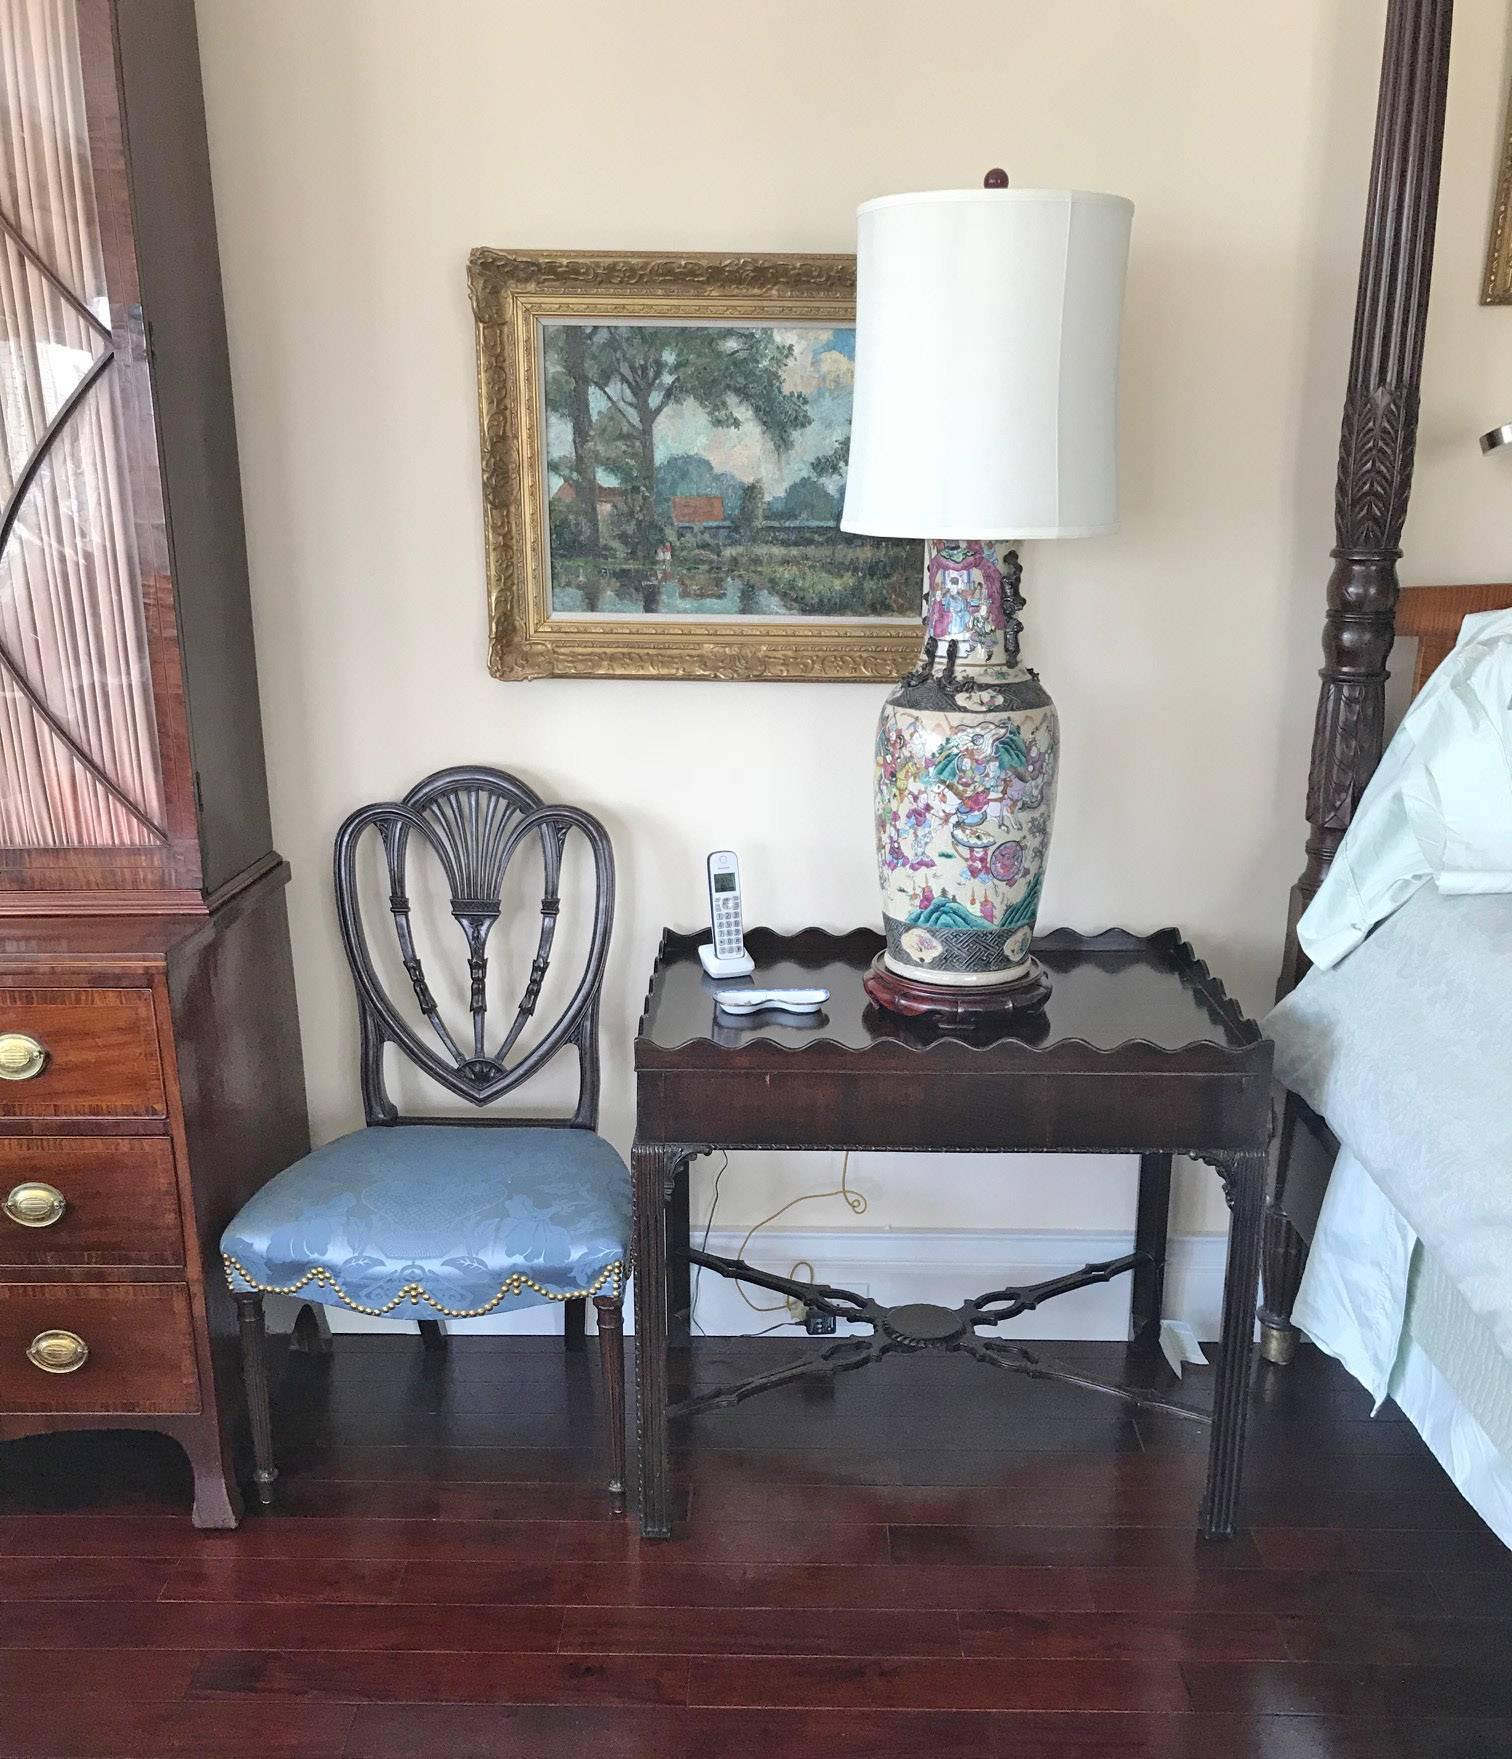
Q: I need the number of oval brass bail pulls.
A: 3